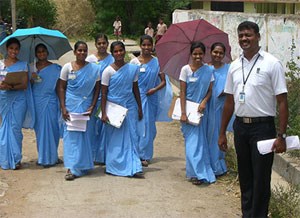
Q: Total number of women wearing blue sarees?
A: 8